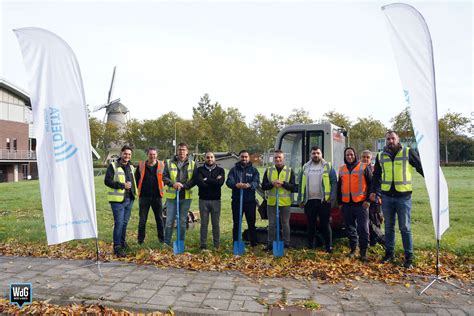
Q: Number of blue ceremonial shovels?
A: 3